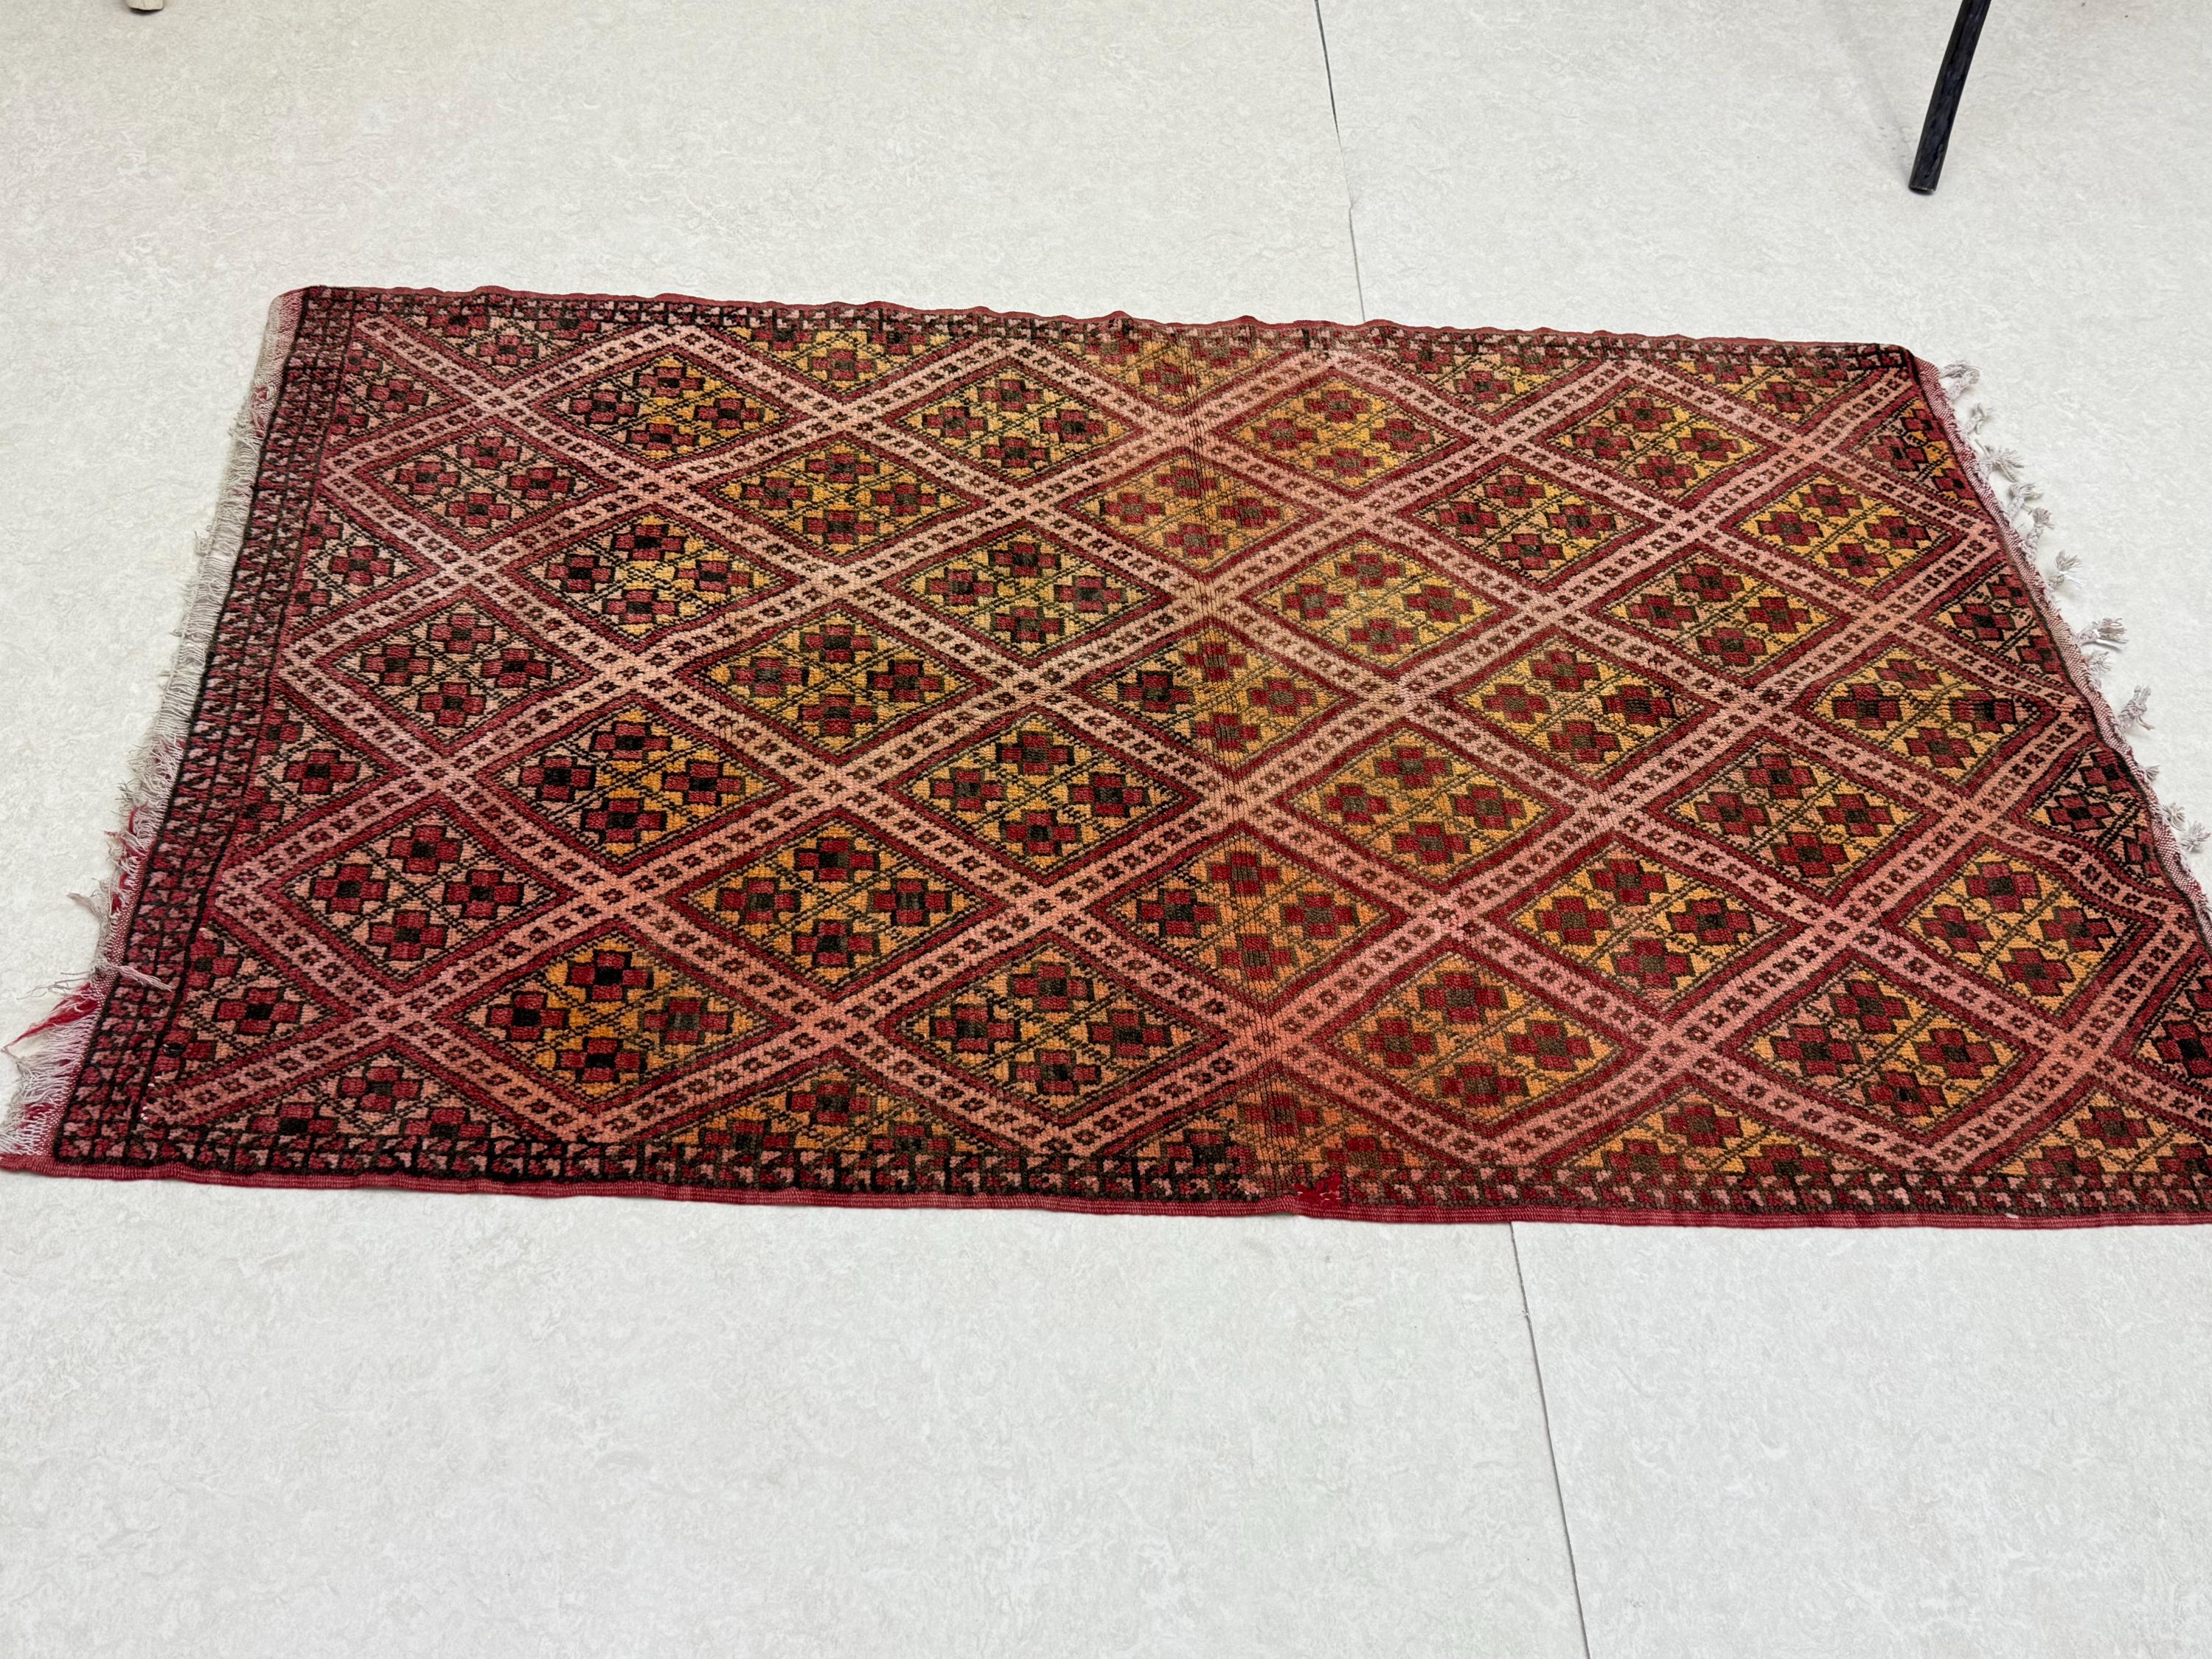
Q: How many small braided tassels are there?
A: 12